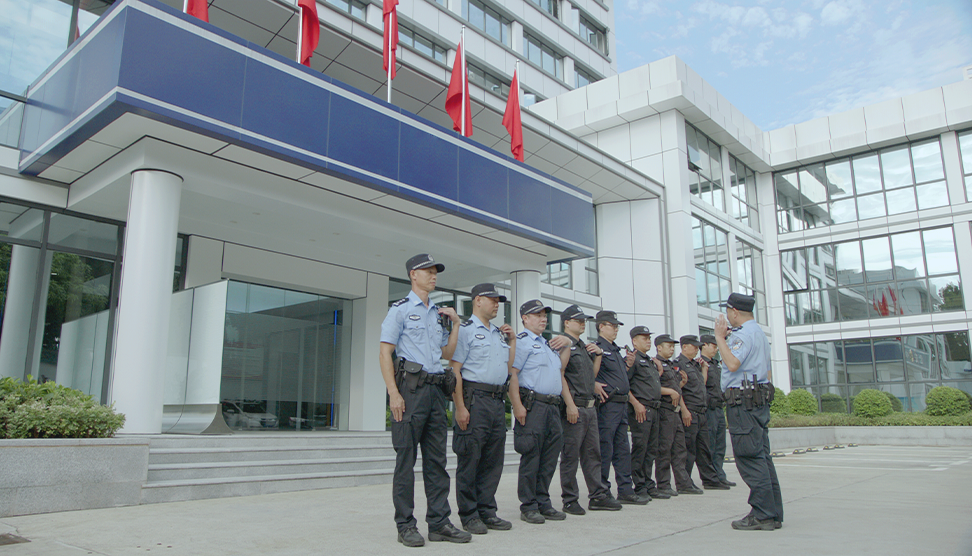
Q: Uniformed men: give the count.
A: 10